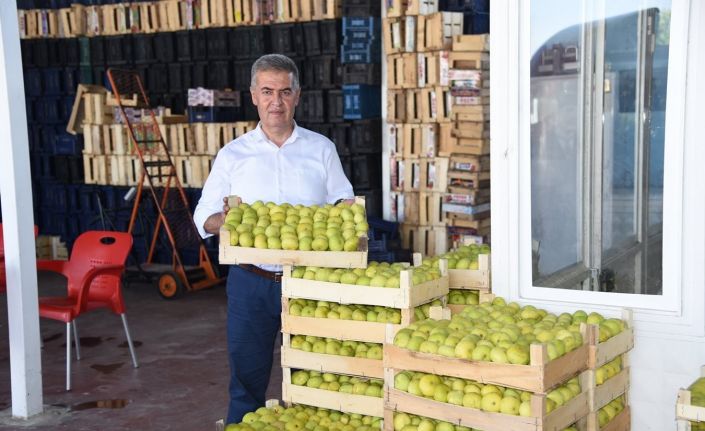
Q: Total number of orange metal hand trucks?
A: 1